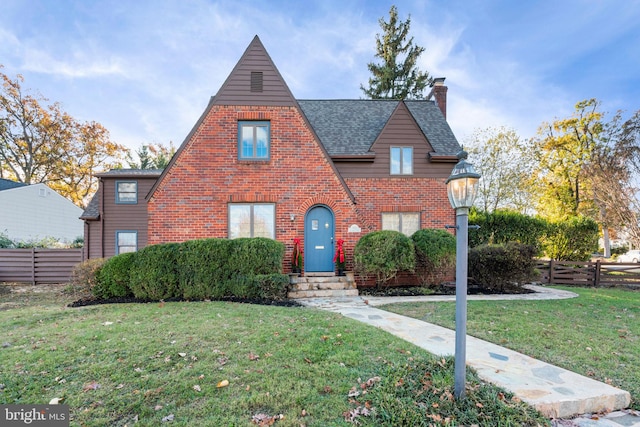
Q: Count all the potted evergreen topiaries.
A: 2